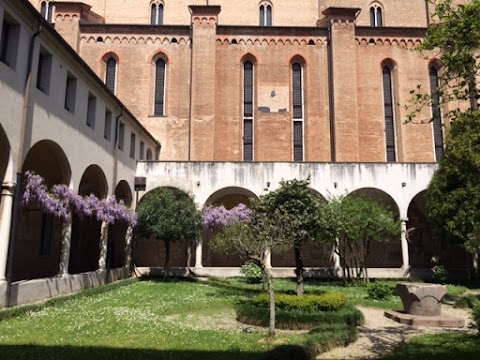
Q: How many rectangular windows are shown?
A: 8